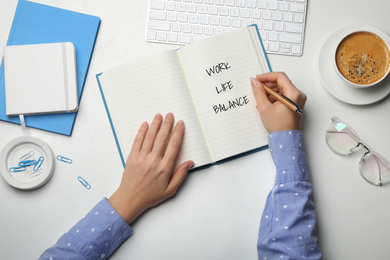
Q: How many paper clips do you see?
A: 7